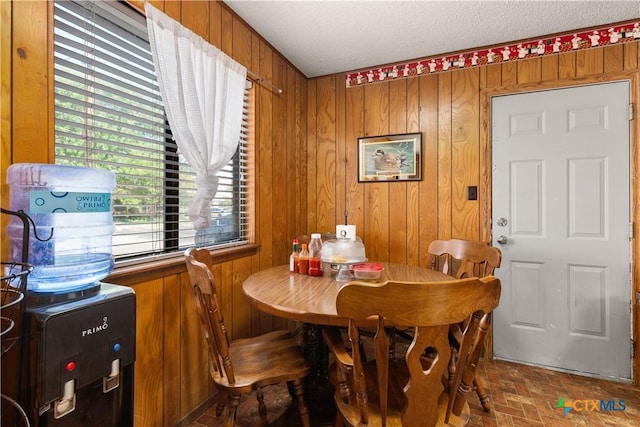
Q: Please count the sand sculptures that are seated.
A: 0